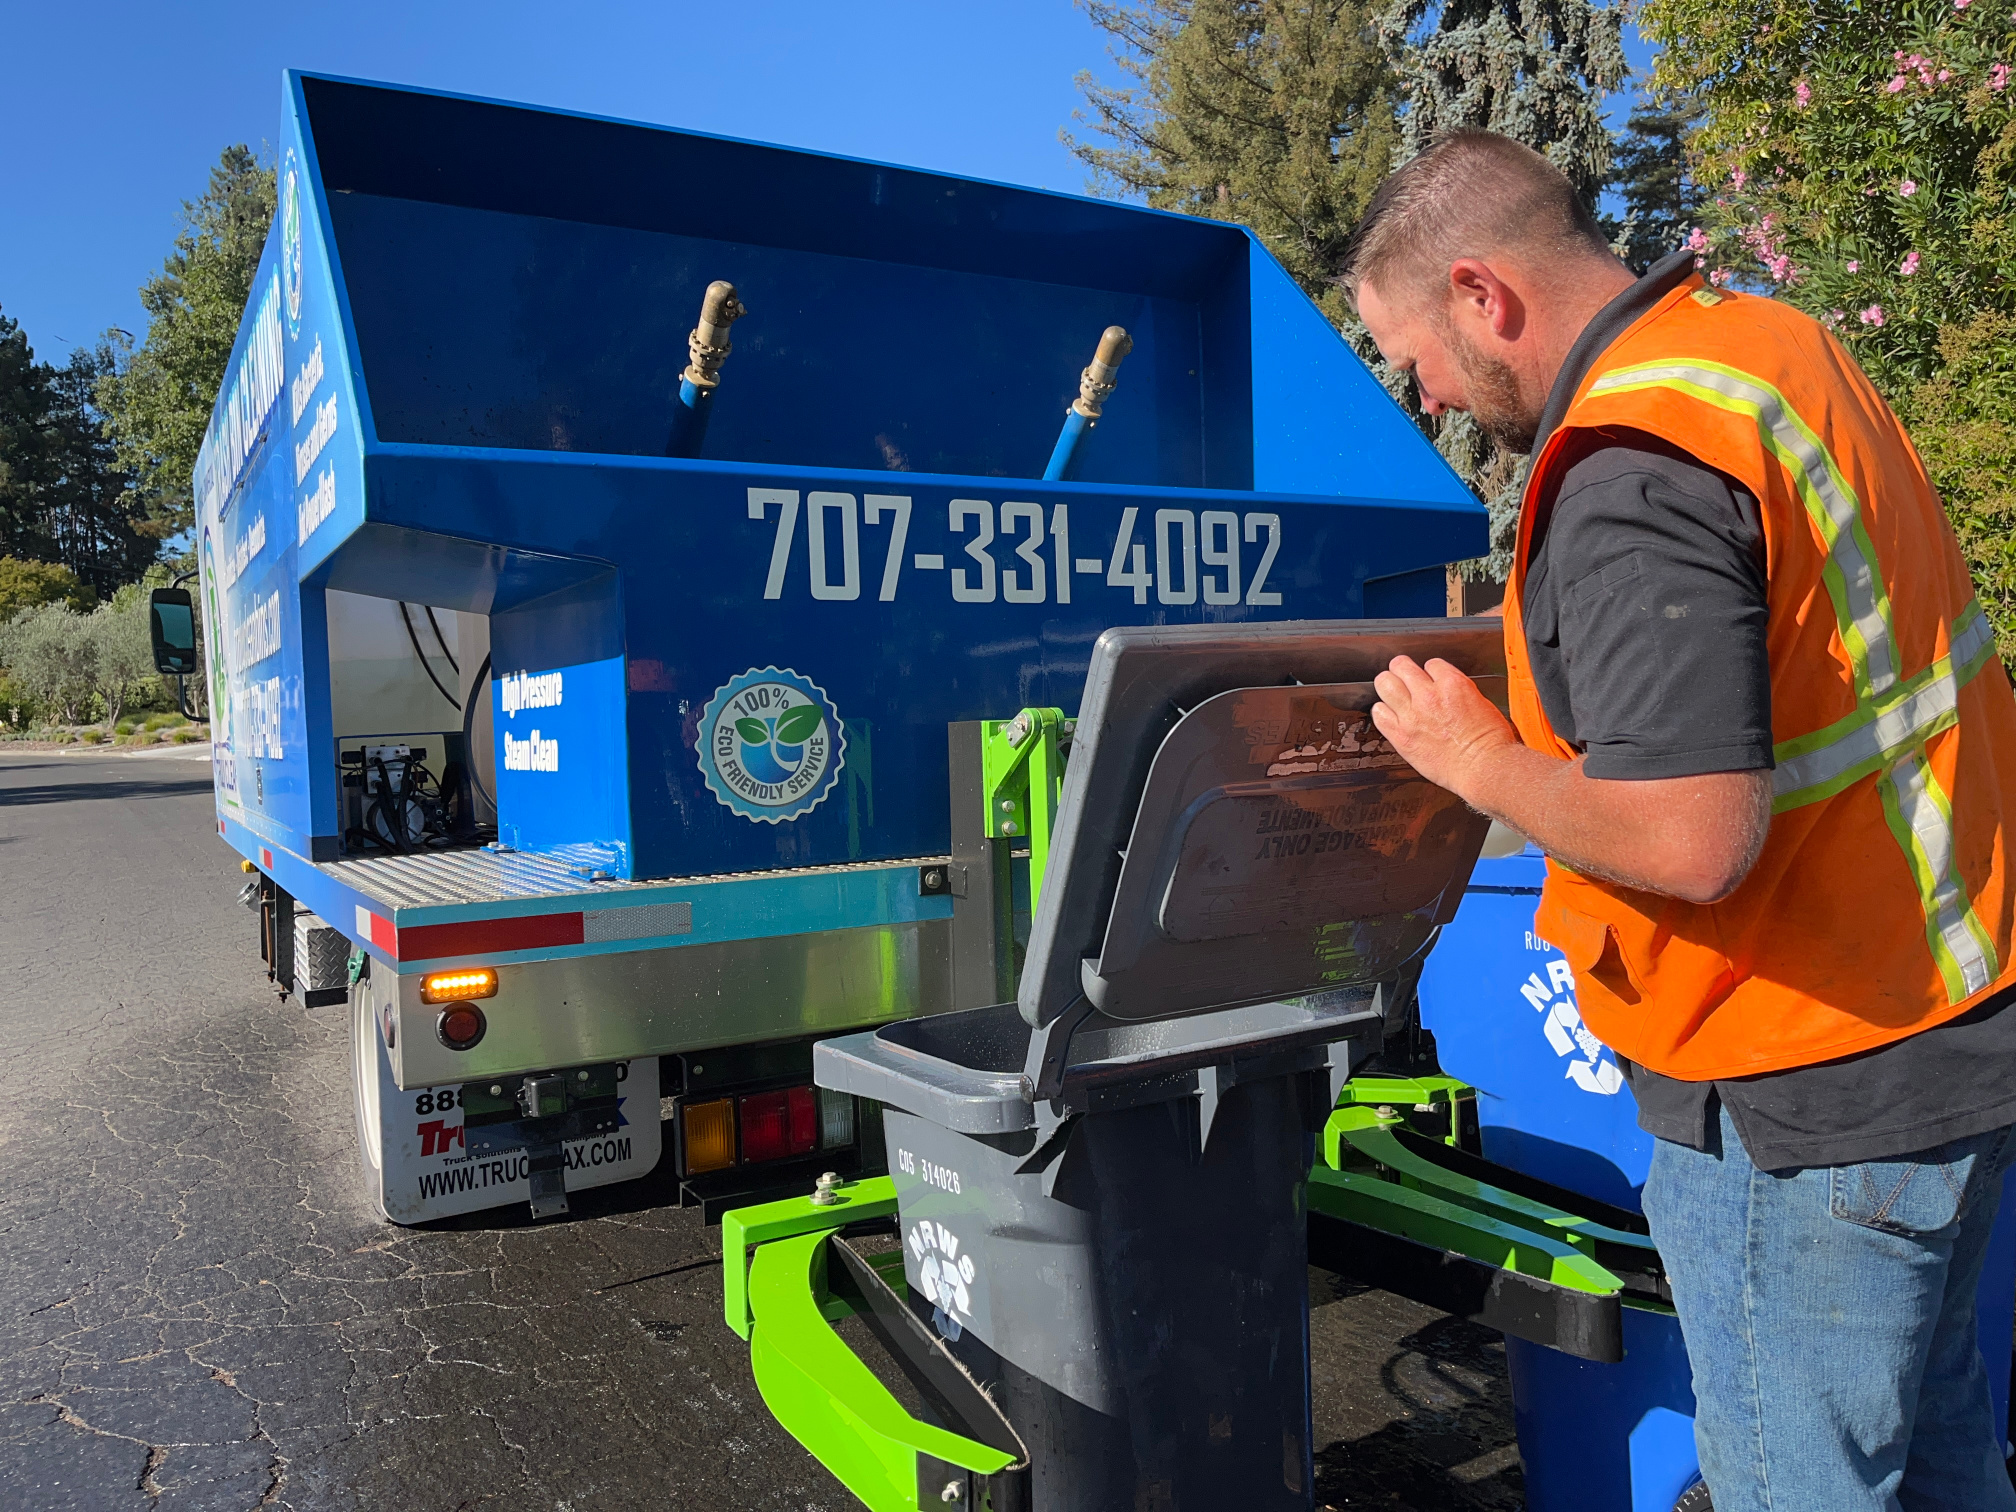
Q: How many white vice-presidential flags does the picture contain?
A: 0